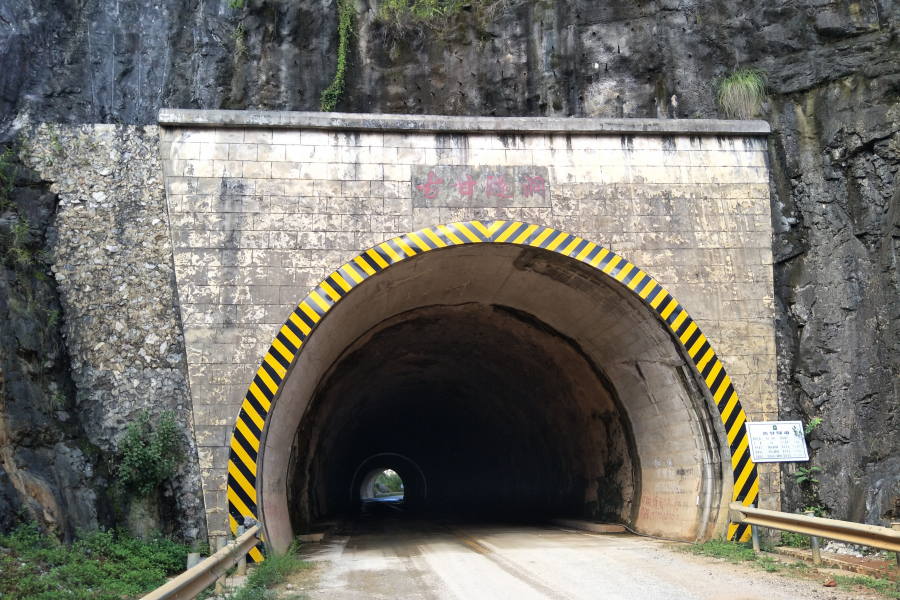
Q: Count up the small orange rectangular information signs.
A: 0